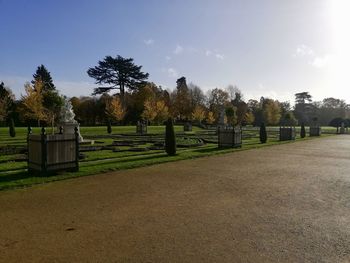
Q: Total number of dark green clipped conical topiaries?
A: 5